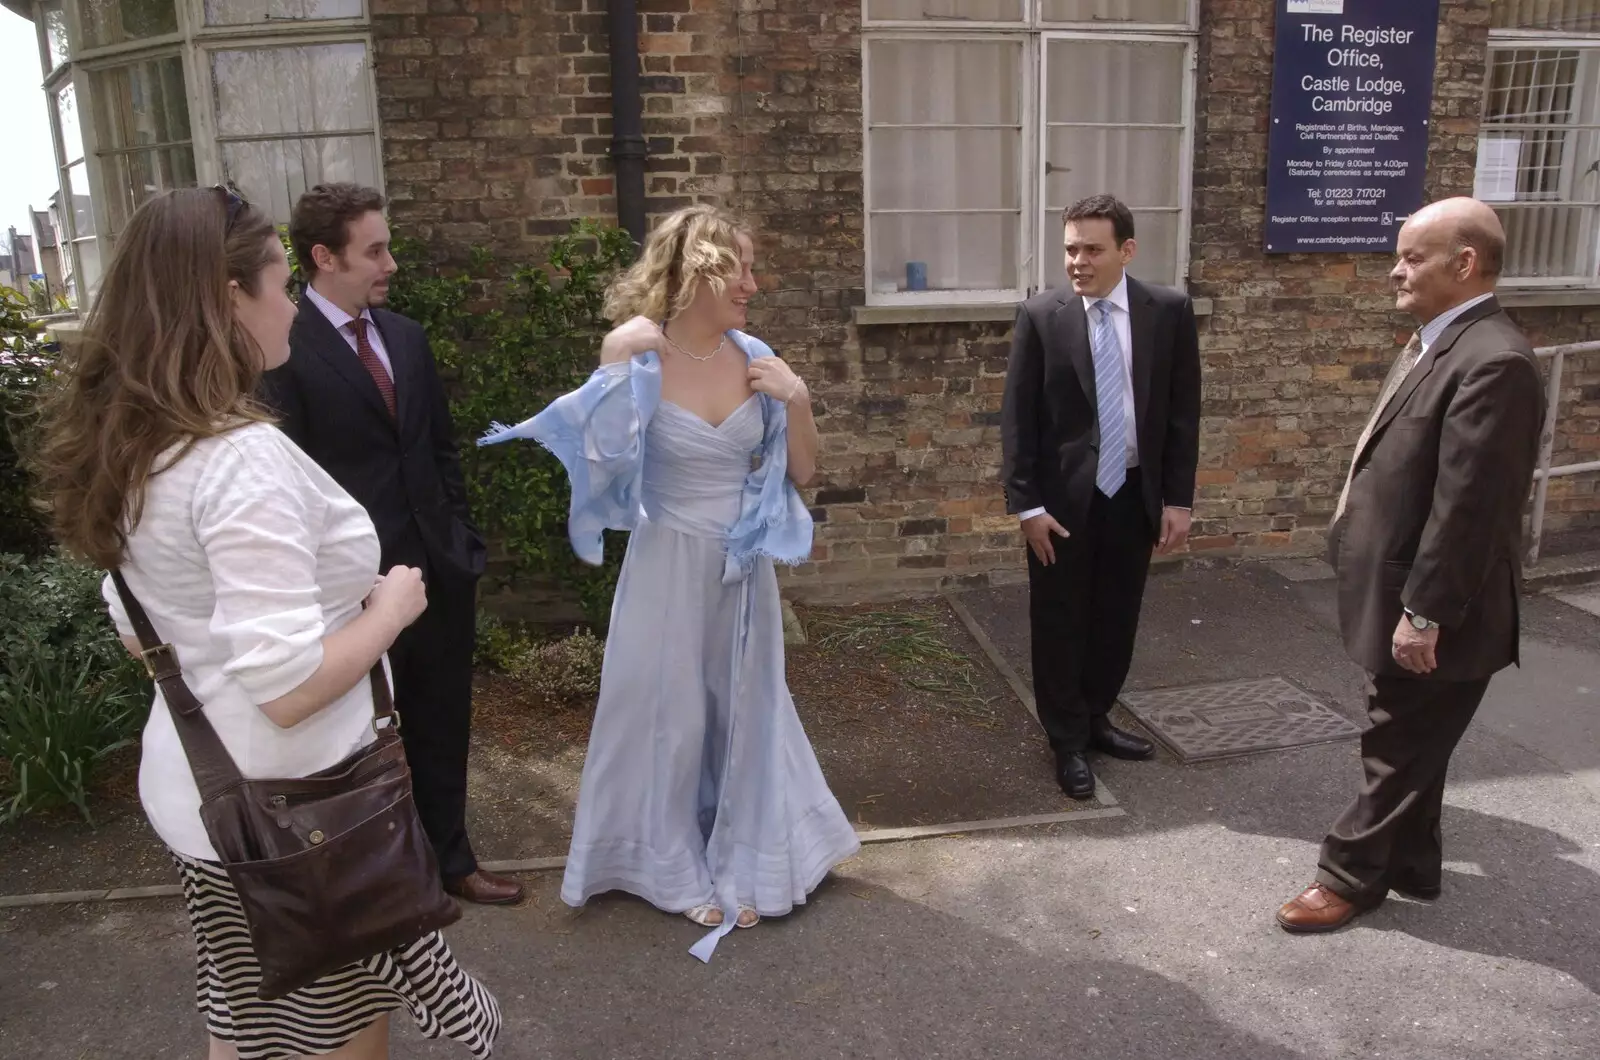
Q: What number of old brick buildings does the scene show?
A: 1